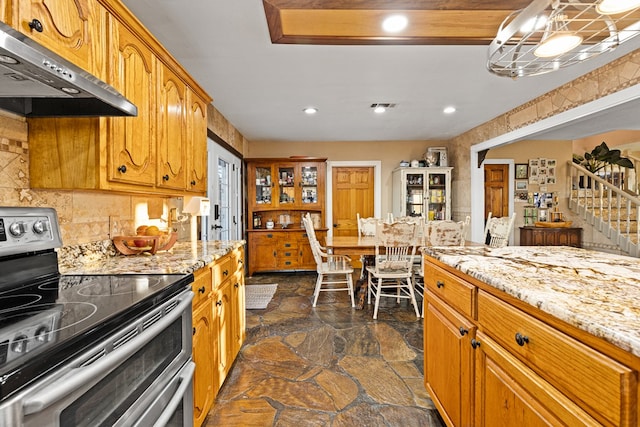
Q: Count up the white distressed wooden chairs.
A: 6